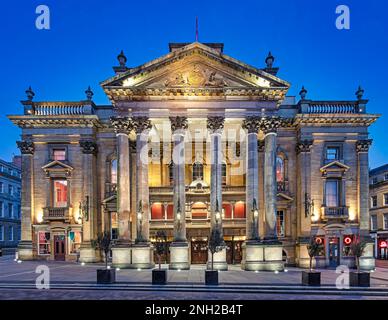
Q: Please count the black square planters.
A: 5